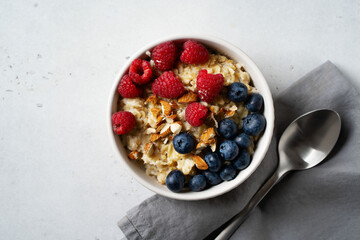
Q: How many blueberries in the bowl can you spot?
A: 13